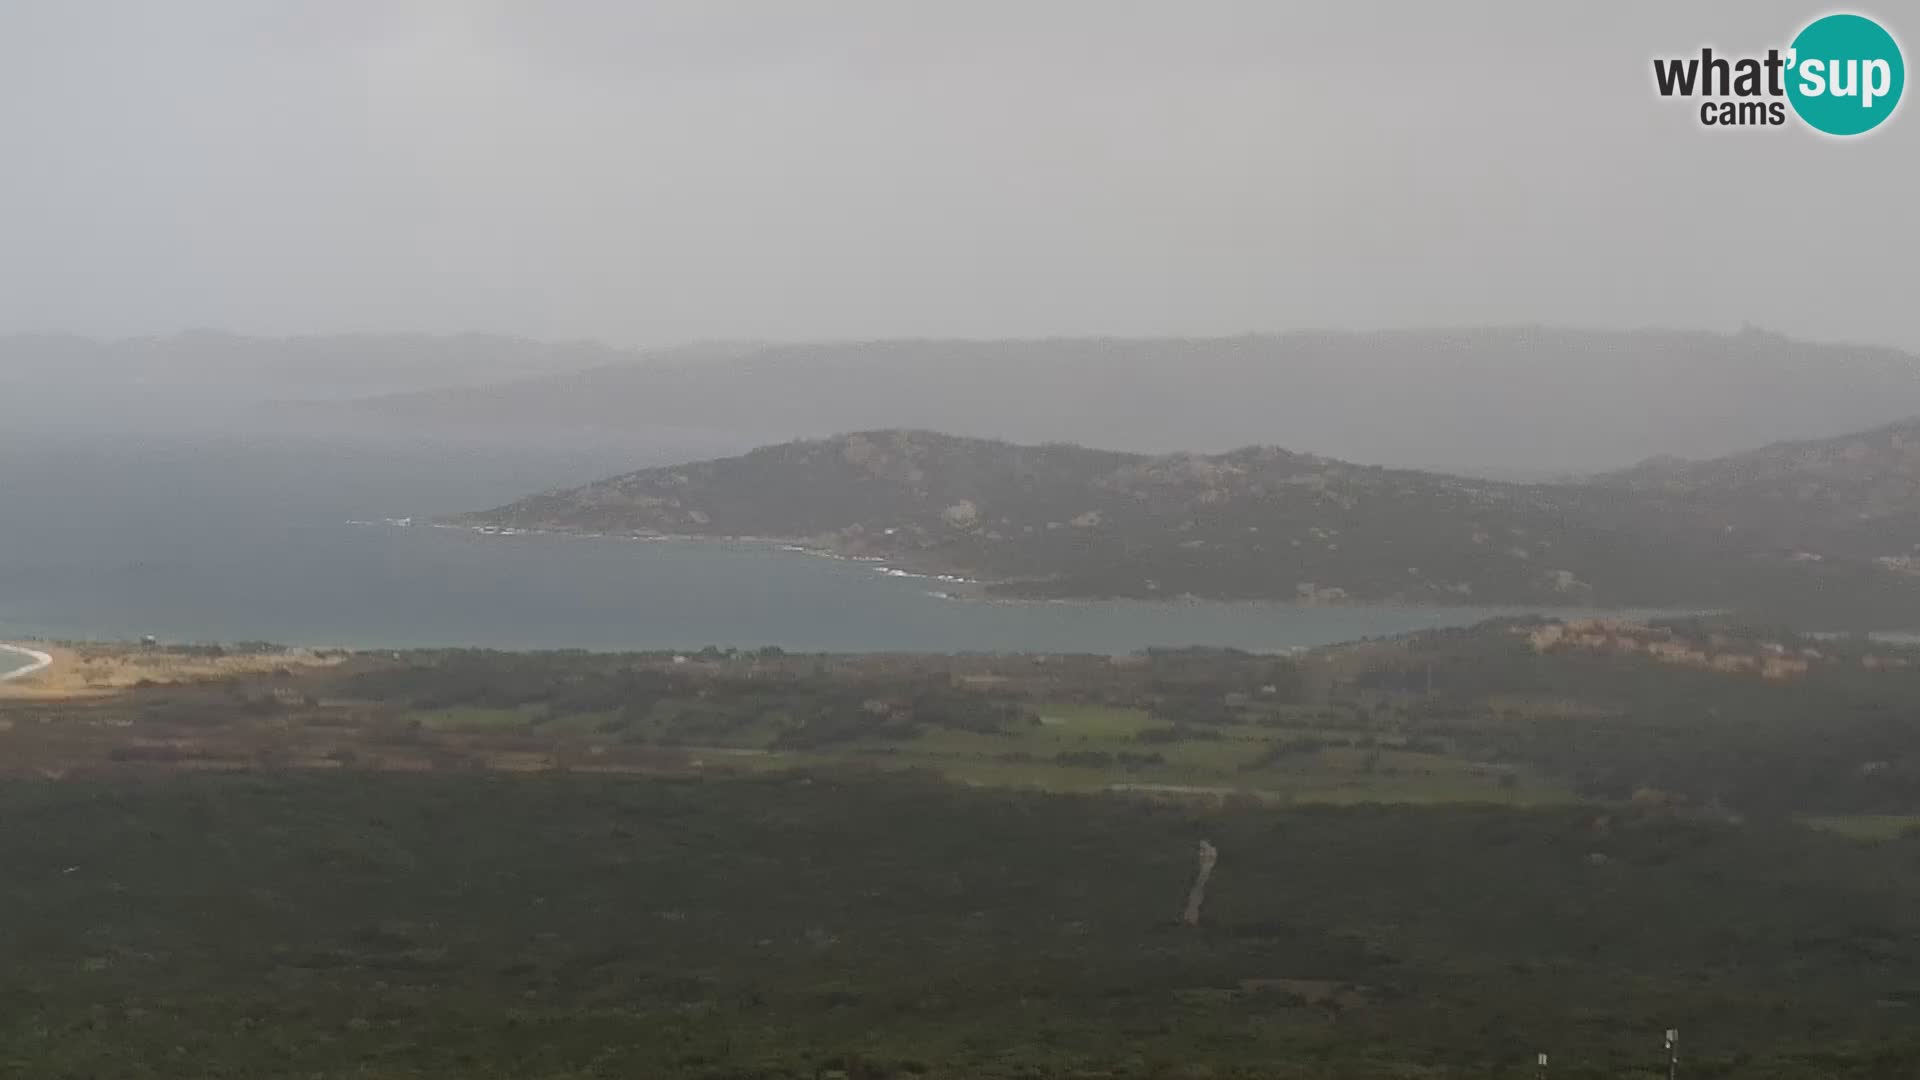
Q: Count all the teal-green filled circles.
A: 1